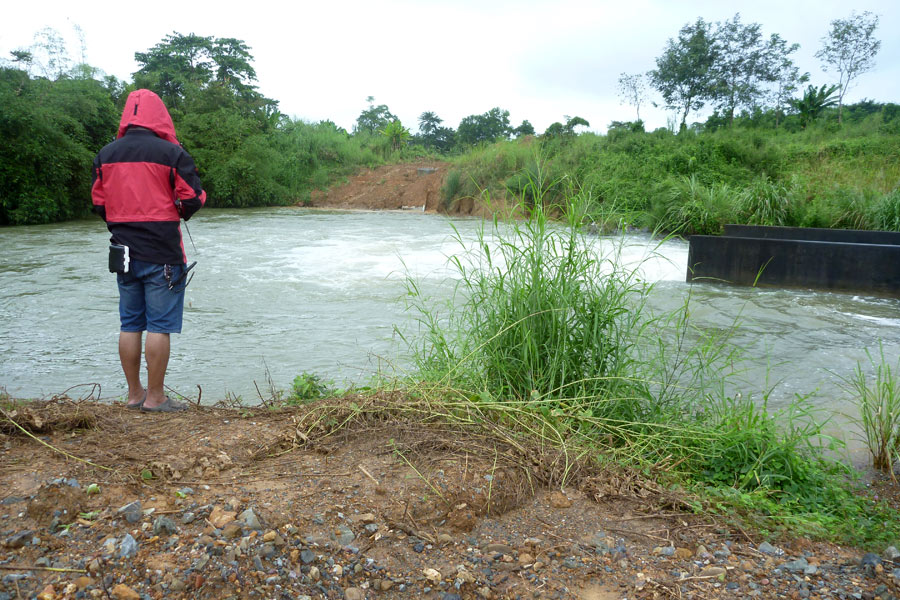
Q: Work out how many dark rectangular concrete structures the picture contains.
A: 2